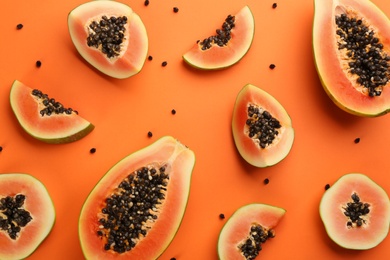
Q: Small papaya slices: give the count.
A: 7